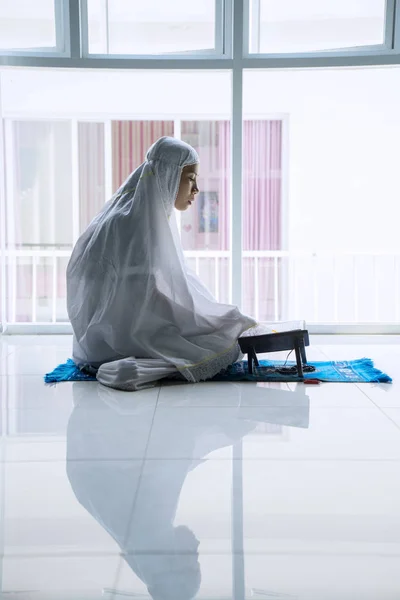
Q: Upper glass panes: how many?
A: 3